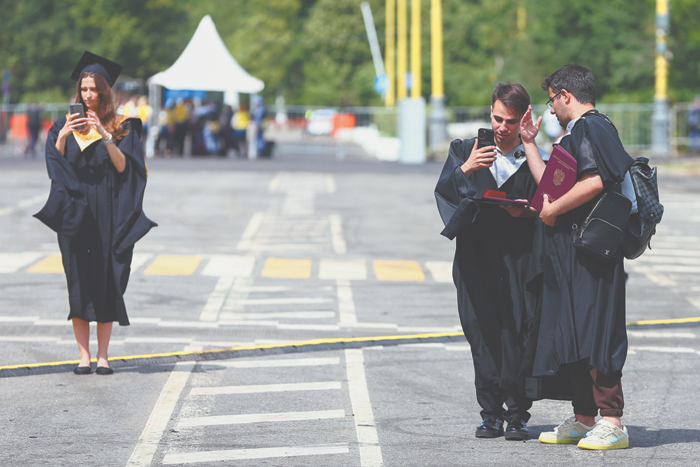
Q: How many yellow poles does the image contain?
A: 5